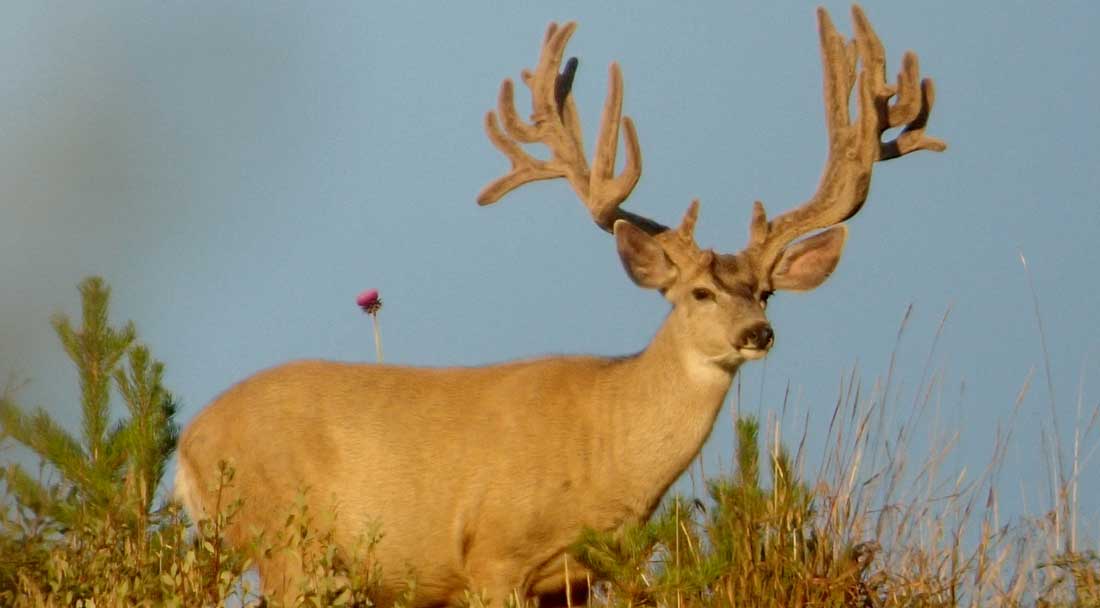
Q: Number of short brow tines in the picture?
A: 2